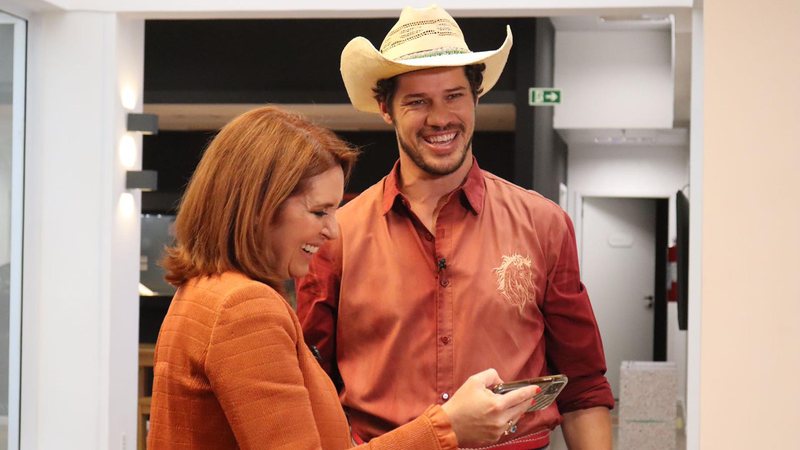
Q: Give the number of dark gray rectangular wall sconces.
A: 2